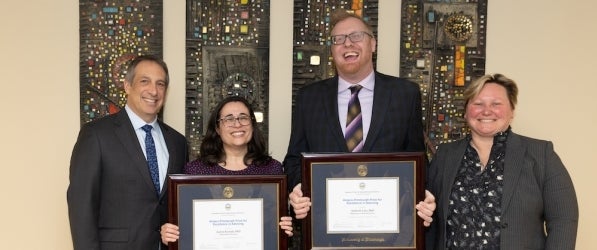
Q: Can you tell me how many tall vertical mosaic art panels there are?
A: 4